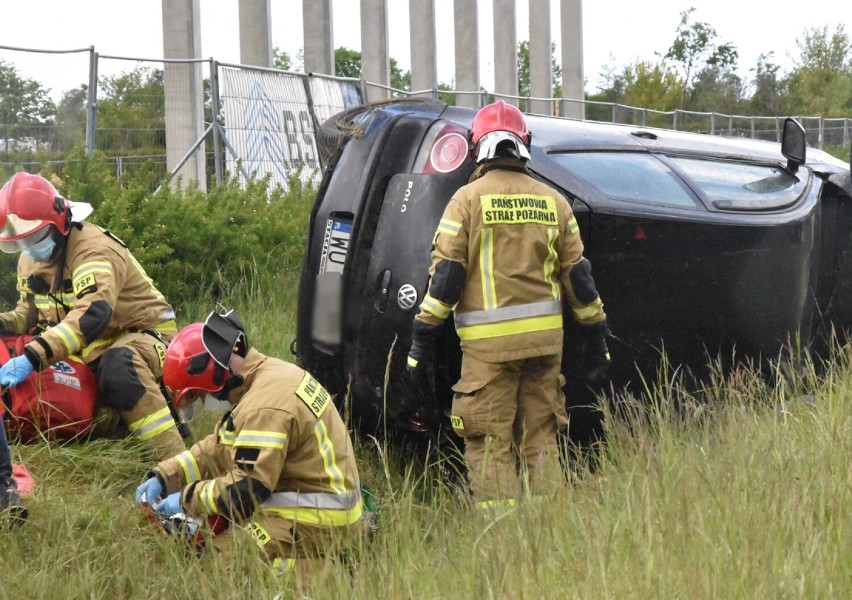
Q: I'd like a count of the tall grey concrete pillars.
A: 9